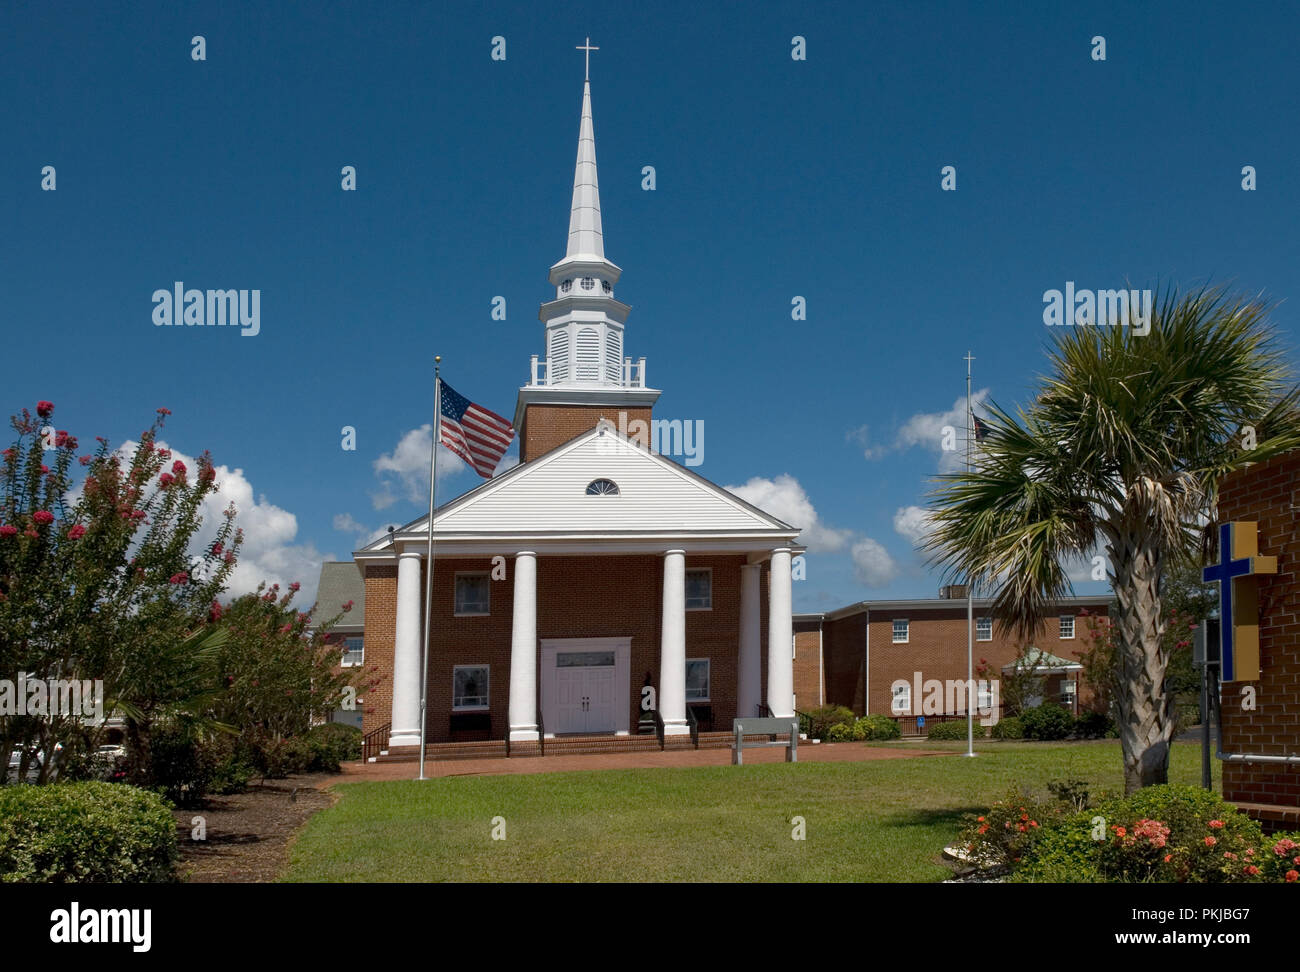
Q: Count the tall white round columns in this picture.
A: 5